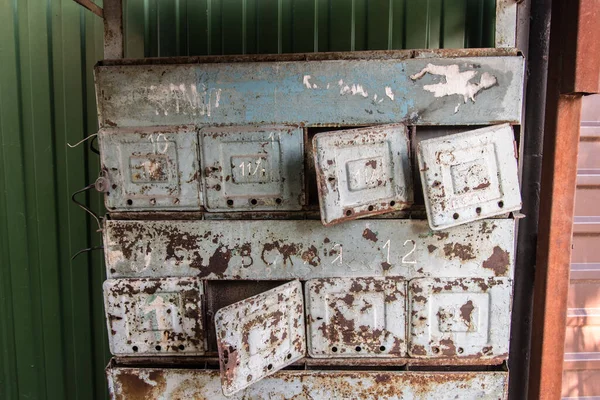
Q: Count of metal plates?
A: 8